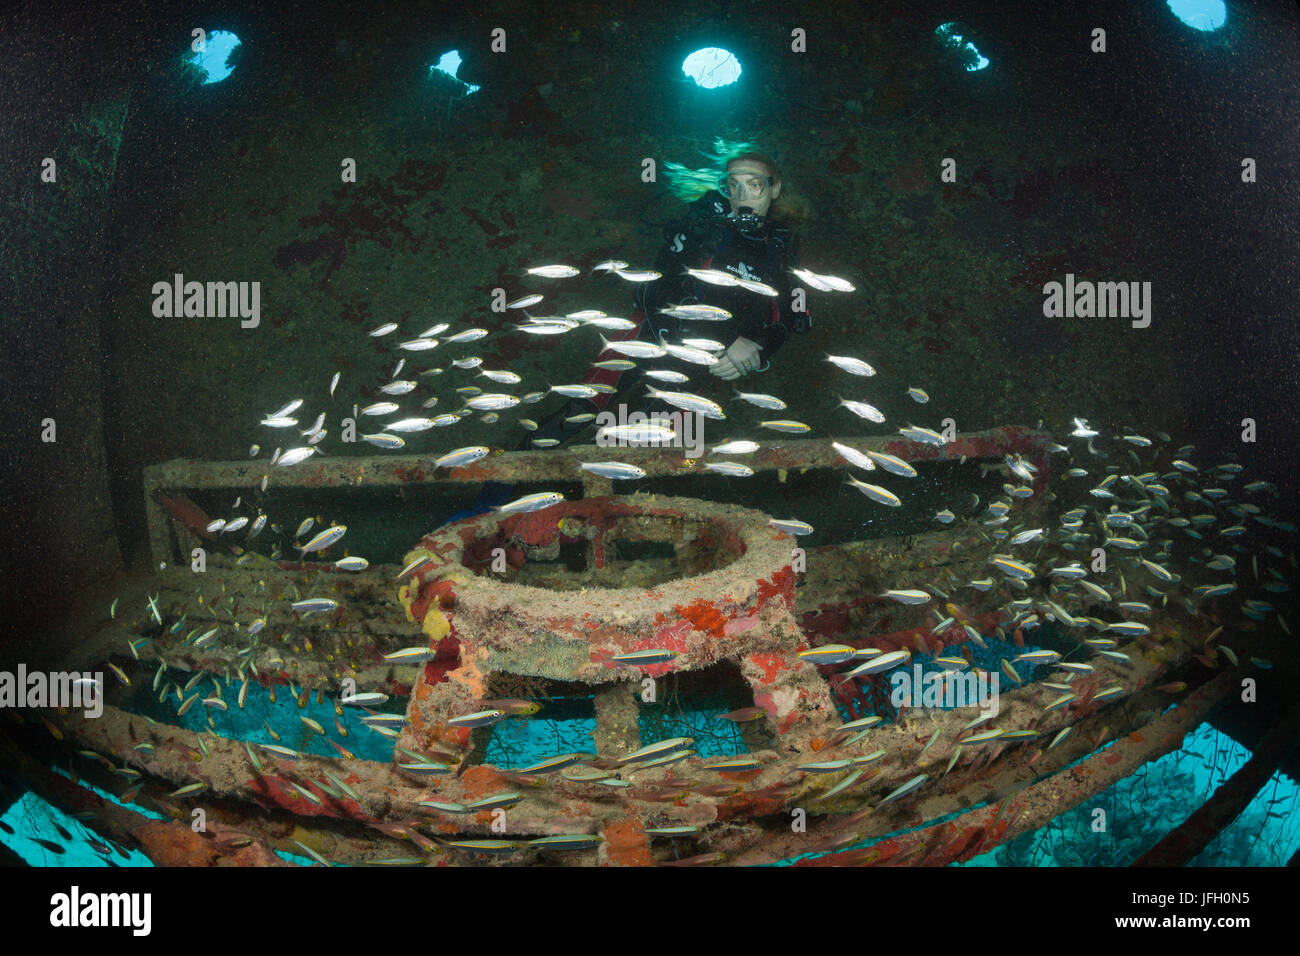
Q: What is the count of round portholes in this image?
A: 5